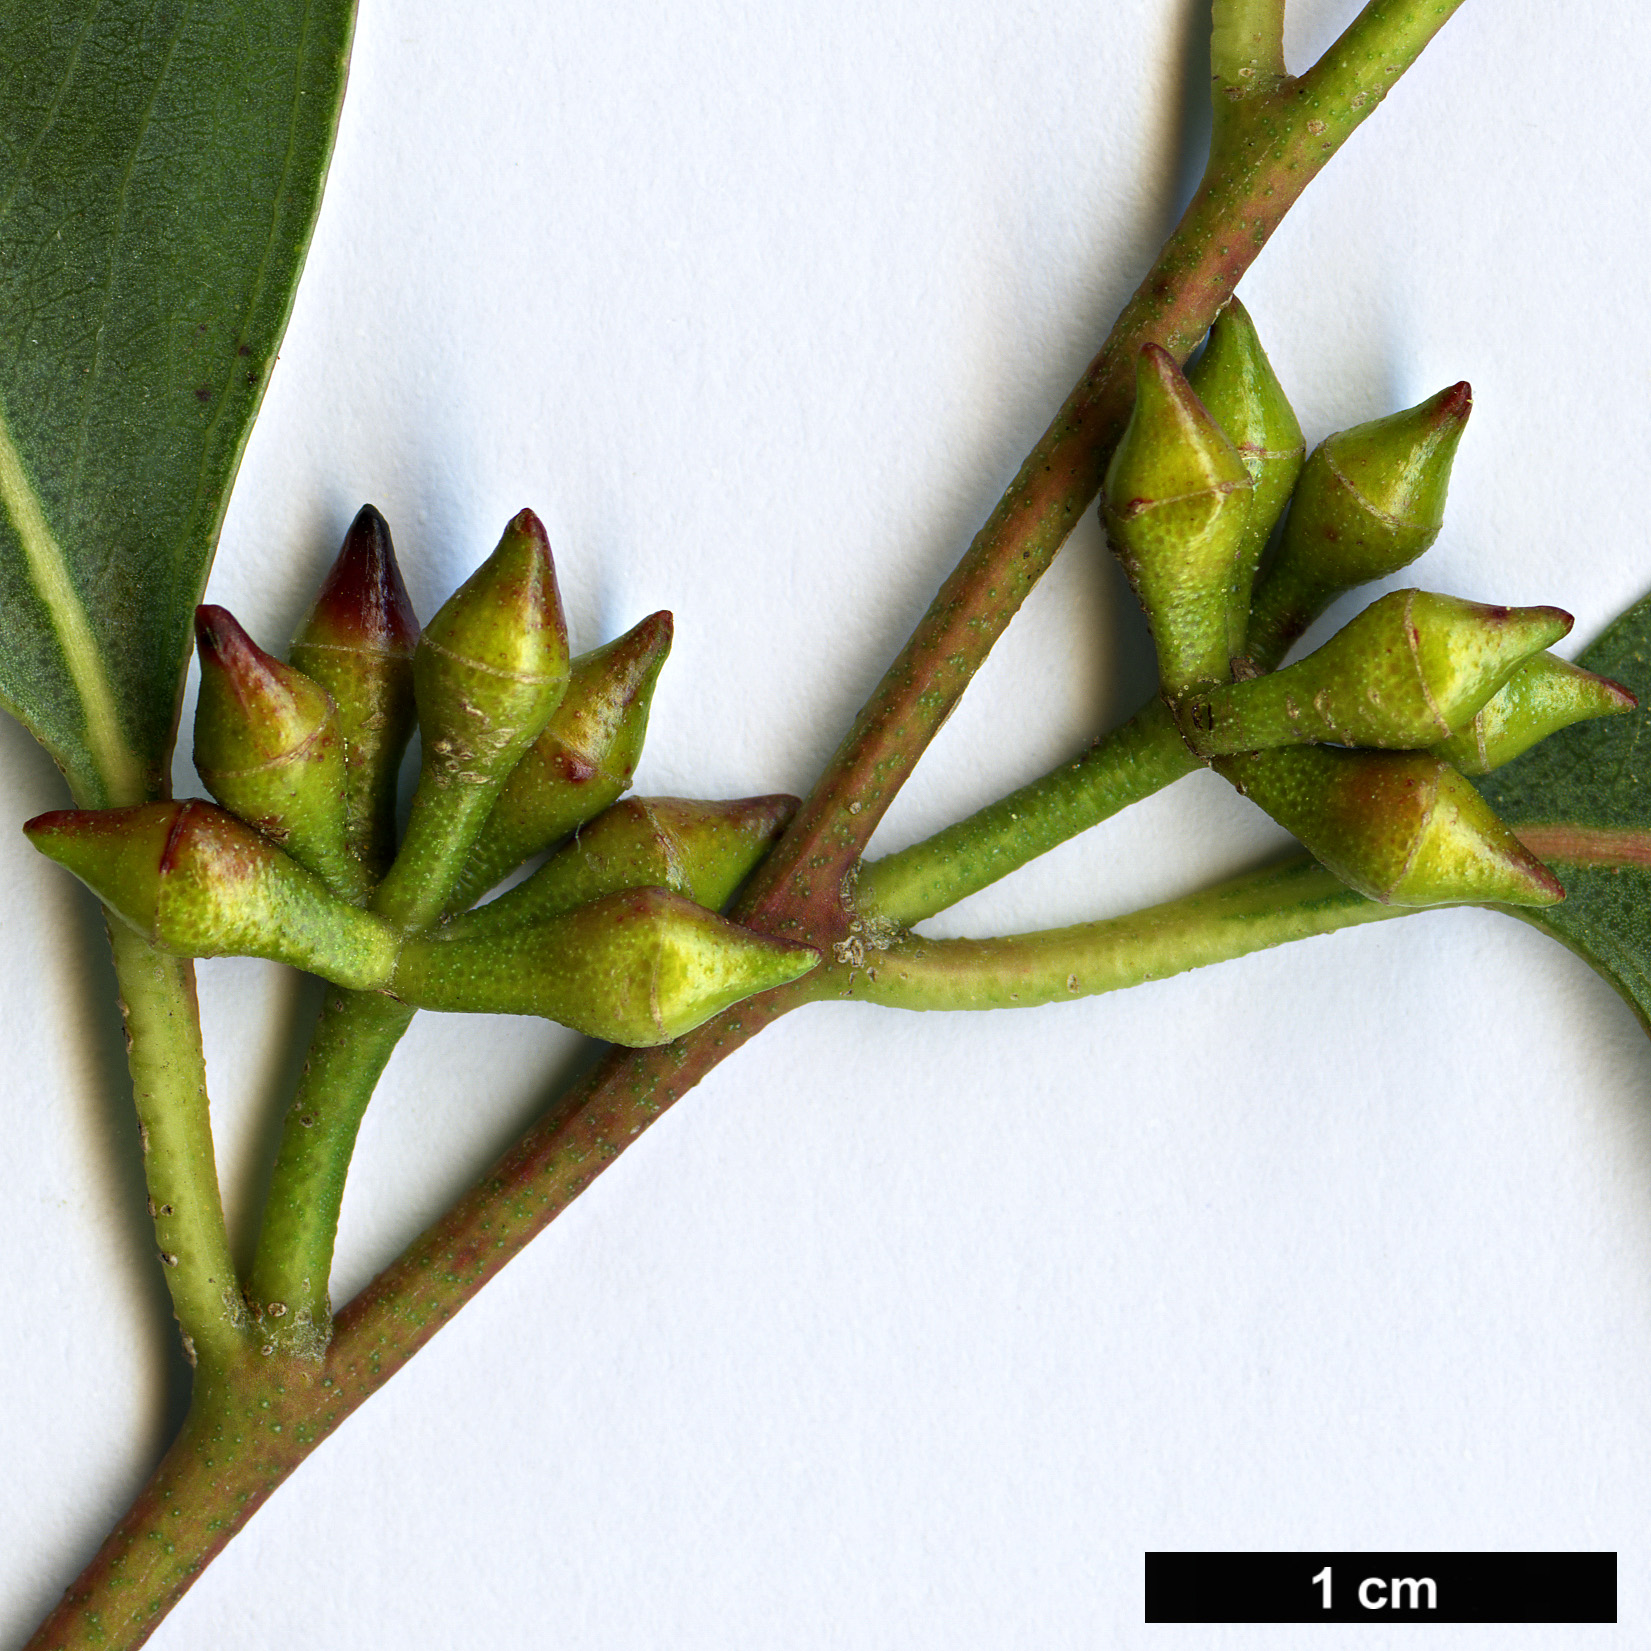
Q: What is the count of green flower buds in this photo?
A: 13